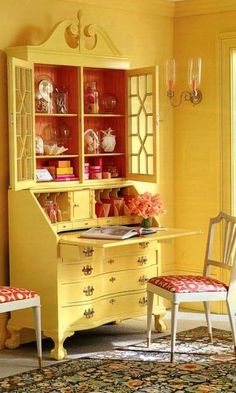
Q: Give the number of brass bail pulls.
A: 8